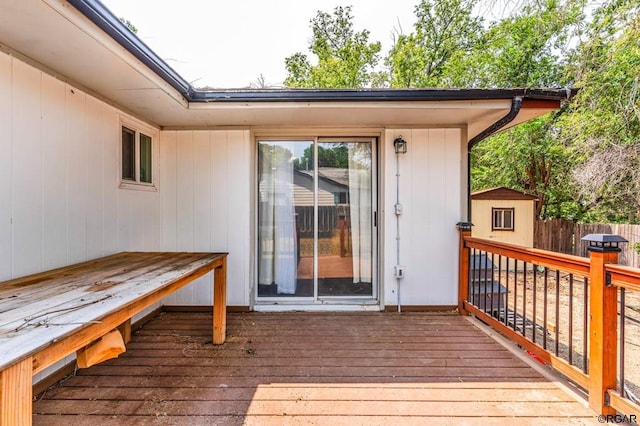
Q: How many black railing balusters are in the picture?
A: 15